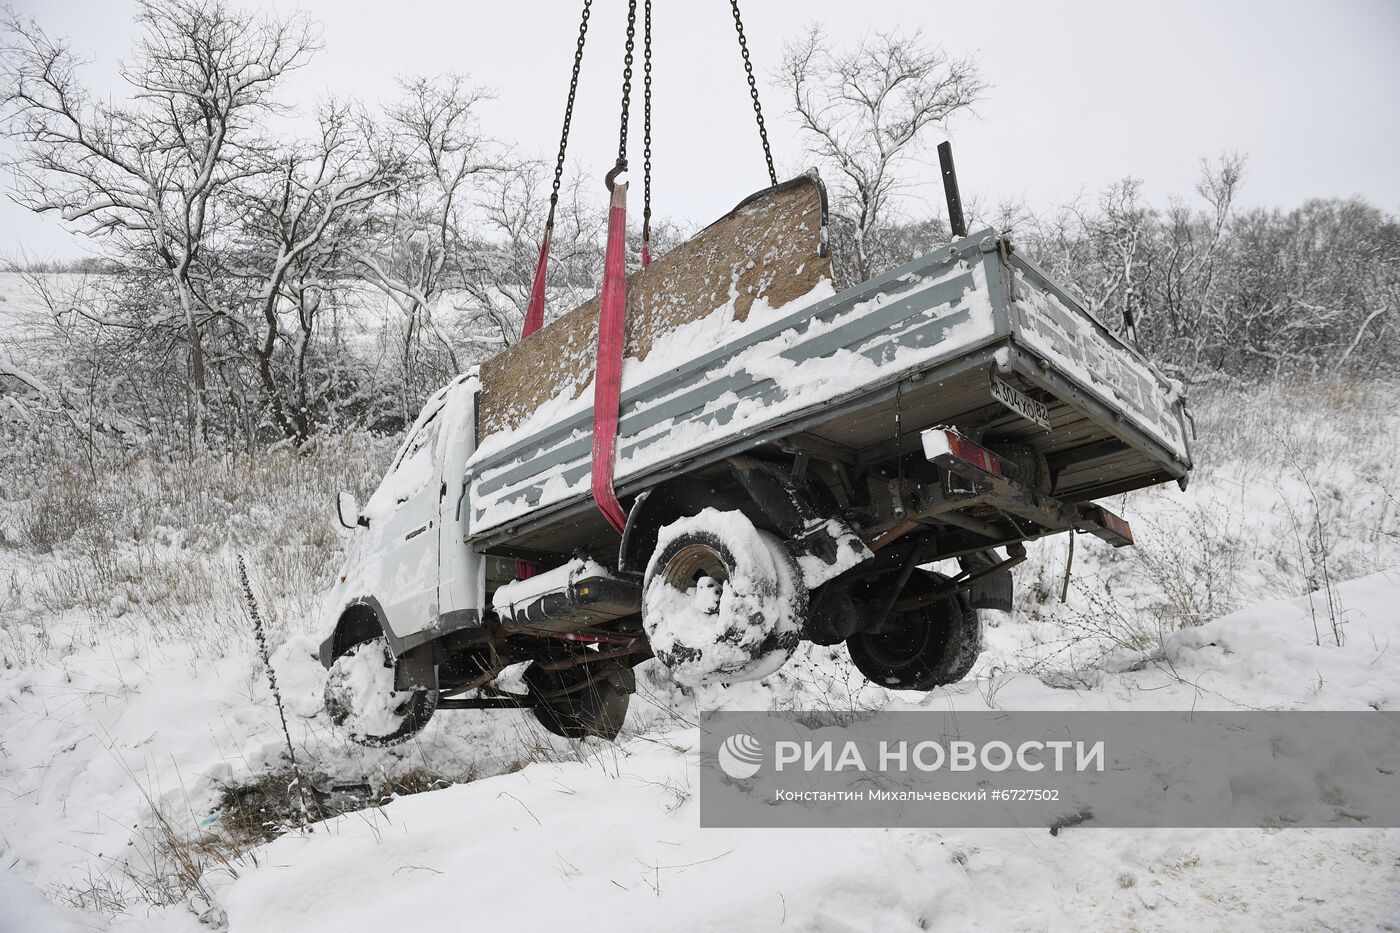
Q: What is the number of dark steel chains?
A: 4